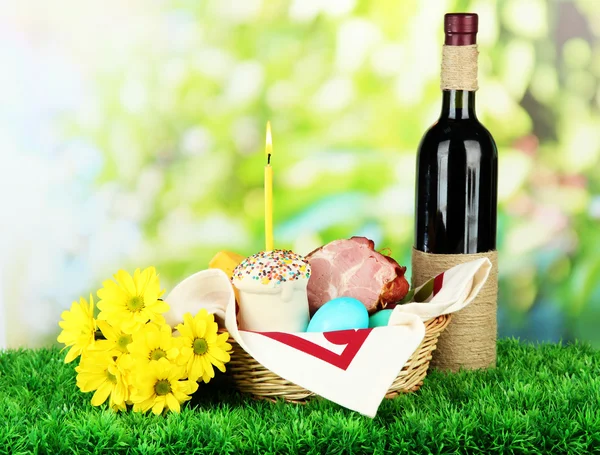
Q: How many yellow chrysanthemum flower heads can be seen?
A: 7